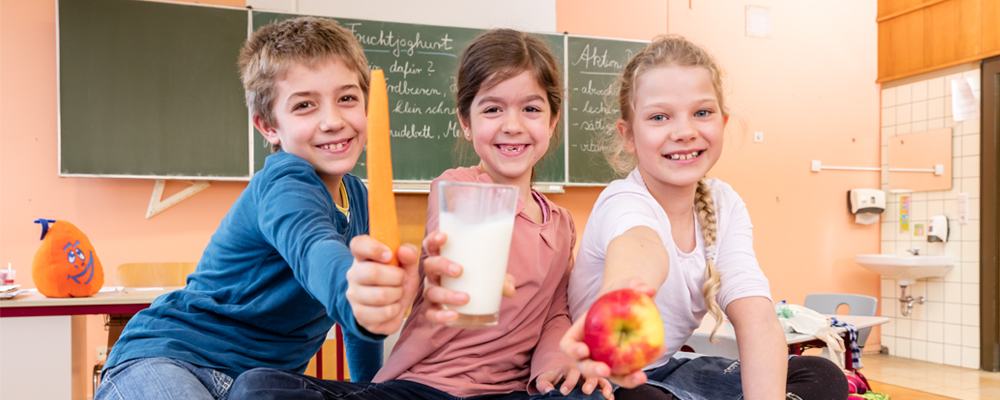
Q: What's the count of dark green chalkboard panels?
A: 3